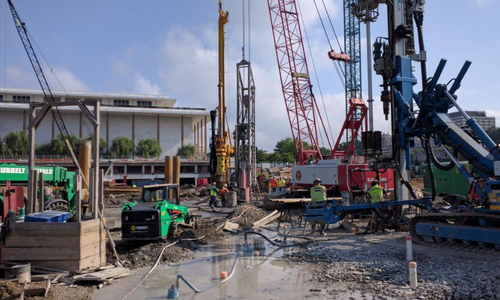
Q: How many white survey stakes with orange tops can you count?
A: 2